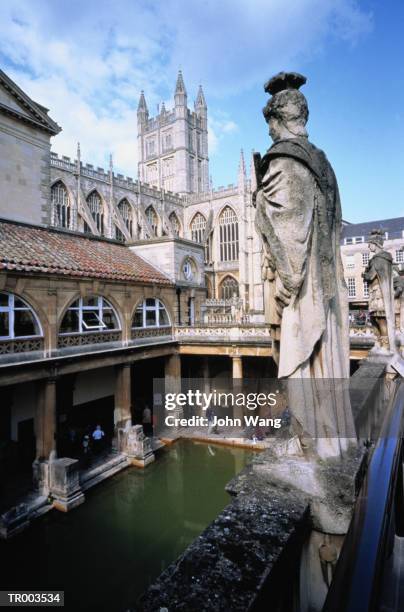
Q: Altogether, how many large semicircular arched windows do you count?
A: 3